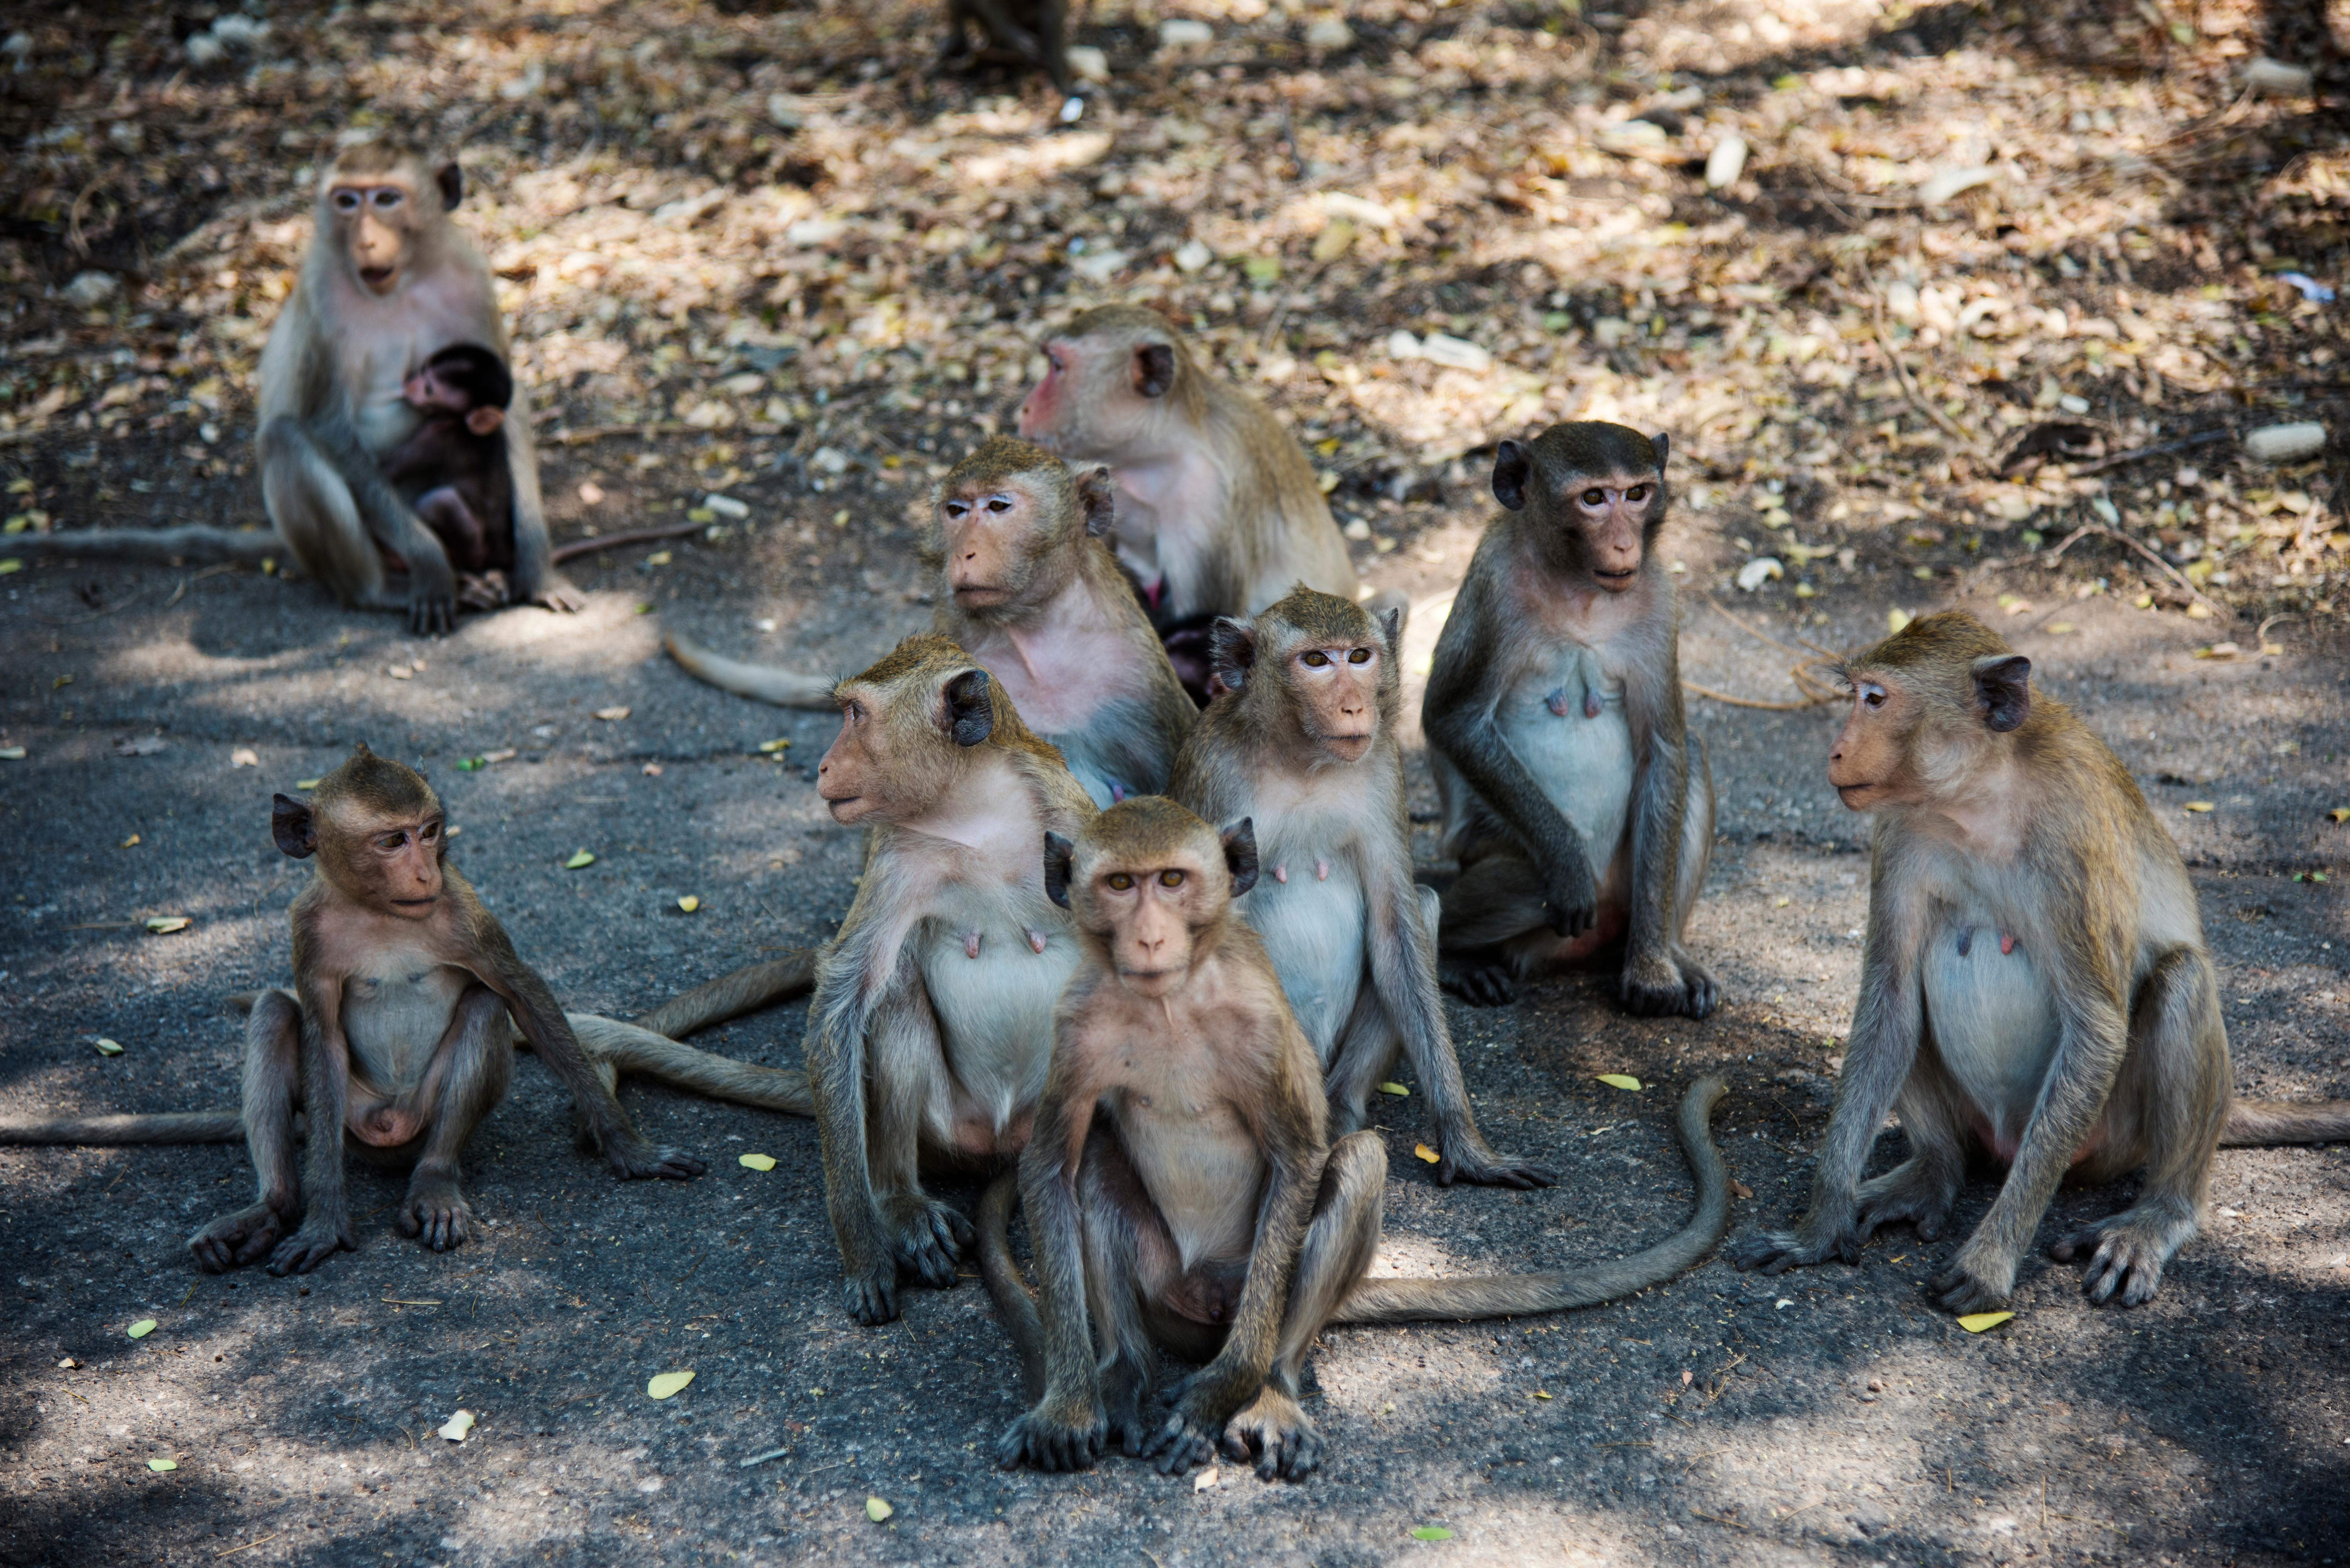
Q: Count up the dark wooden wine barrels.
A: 0